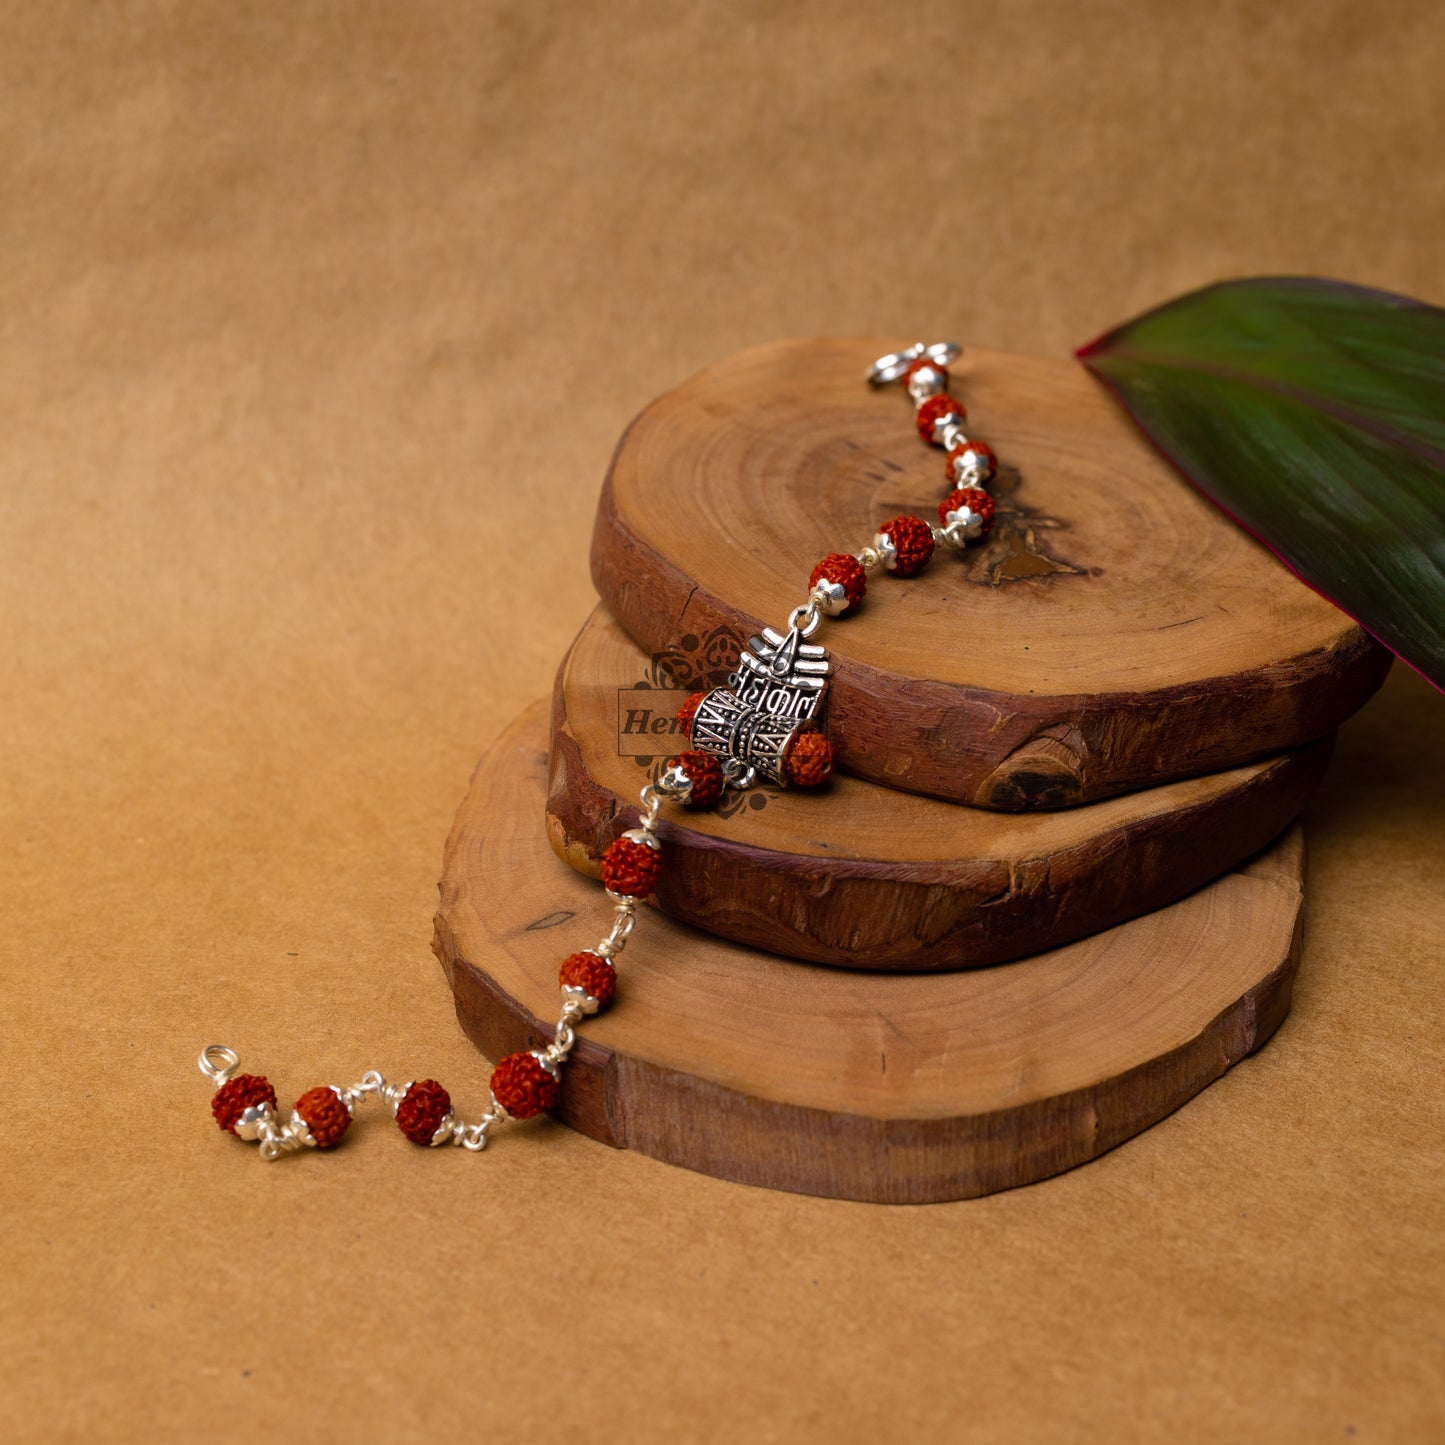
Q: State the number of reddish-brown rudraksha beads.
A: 15